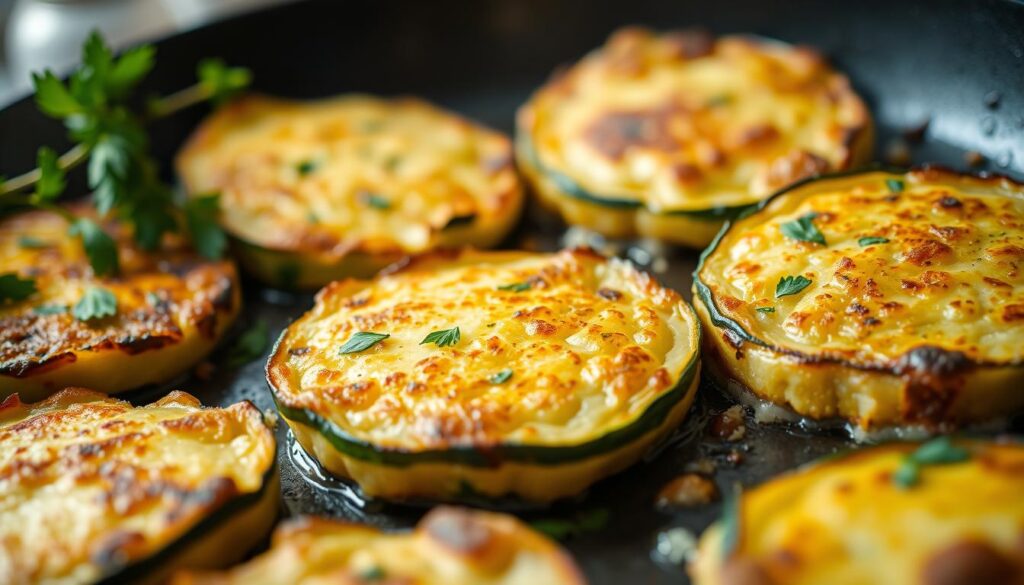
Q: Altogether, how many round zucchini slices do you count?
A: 8